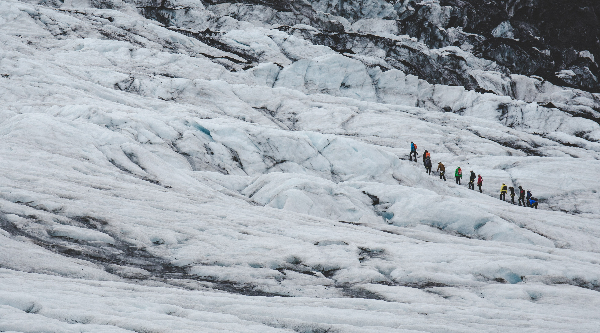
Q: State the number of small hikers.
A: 12